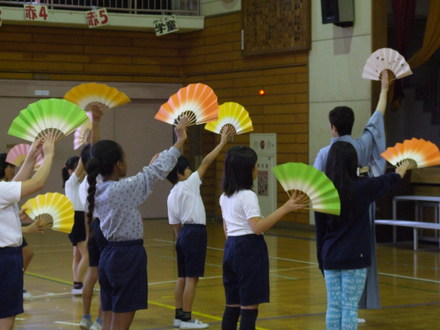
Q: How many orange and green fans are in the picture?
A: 4